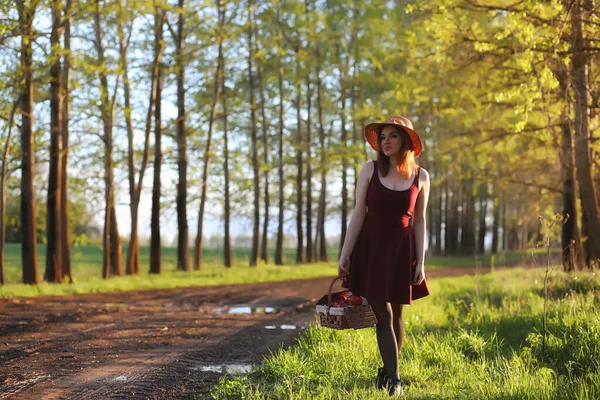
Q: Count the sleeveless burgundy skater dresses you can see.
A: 1